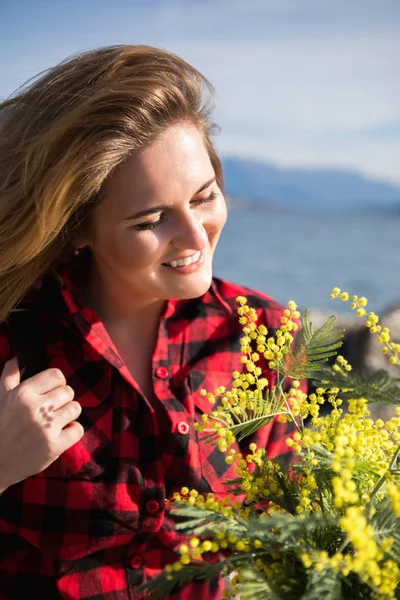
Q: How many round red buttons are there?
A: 4